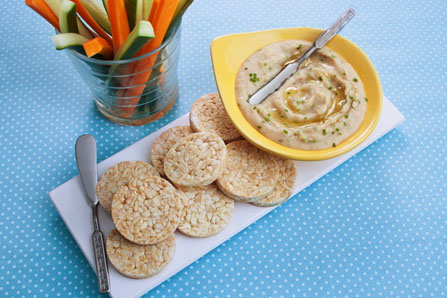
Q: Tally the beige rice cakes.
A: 9